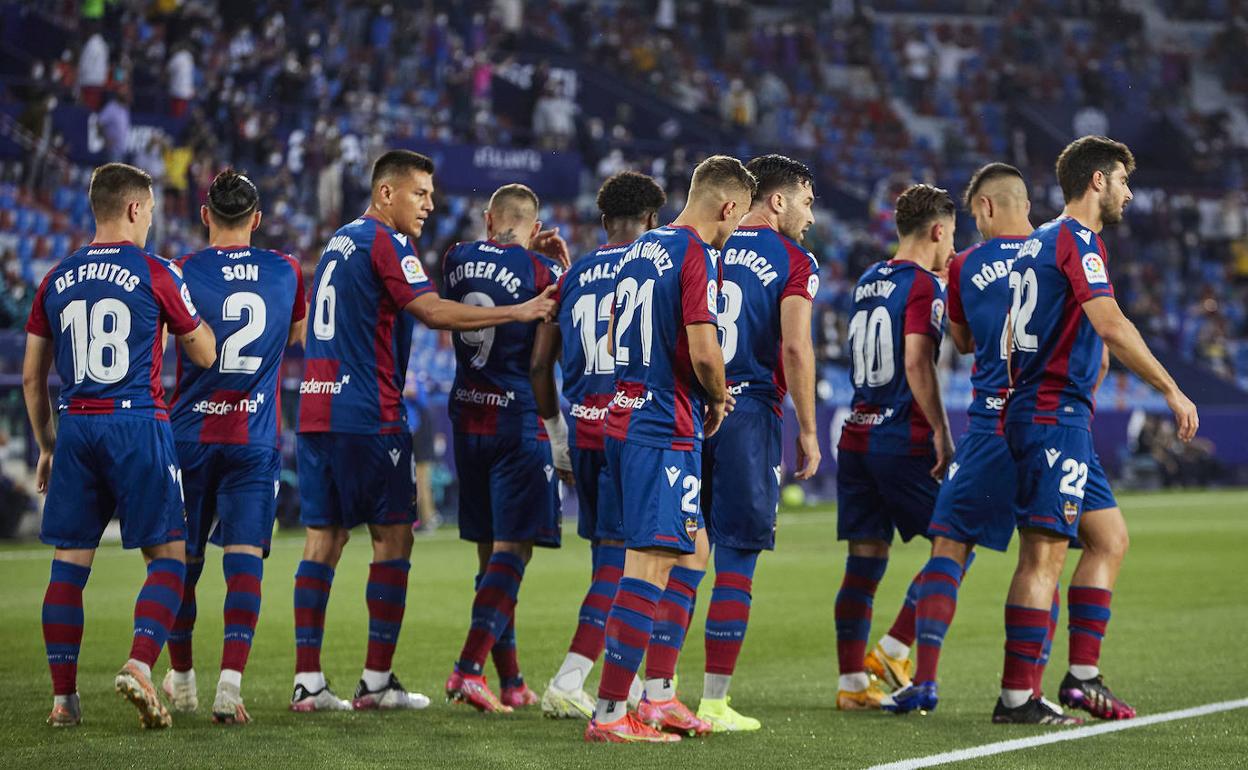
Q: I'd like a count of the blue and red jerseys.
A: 10